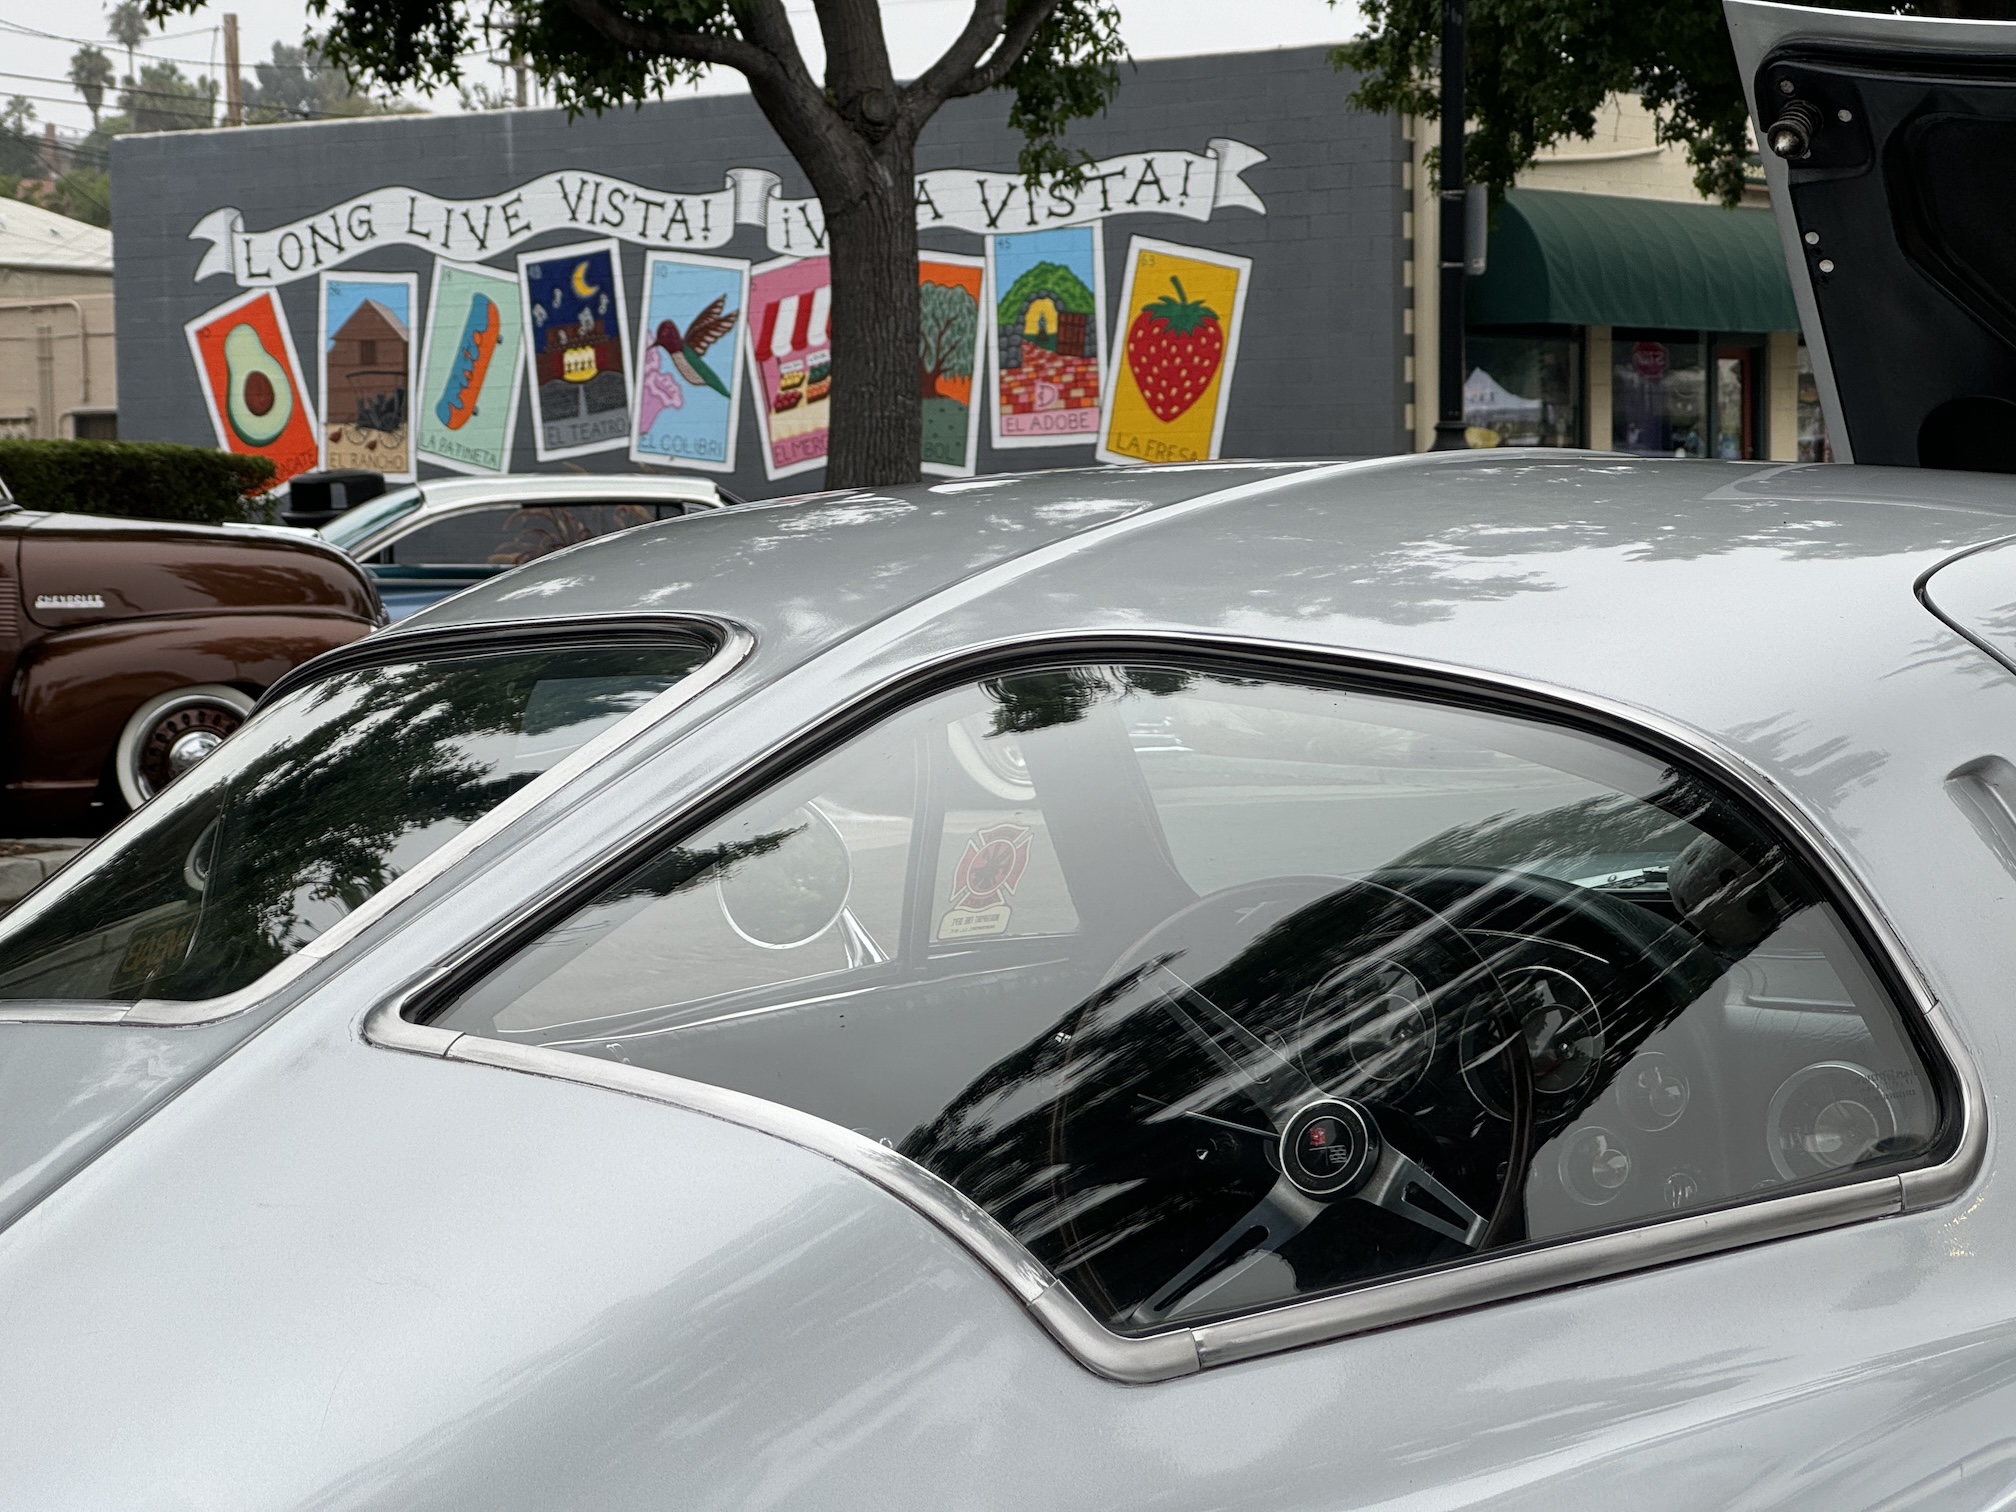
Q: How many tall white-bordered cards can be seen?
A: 9